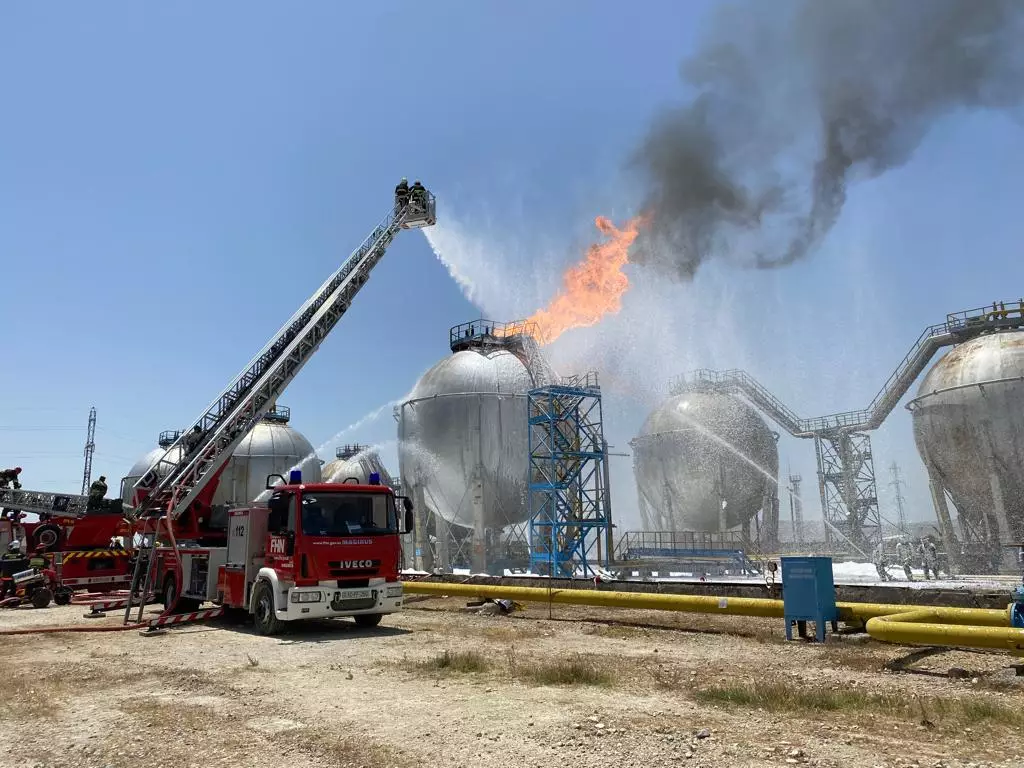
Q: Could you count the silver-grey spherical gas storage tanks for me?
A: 6